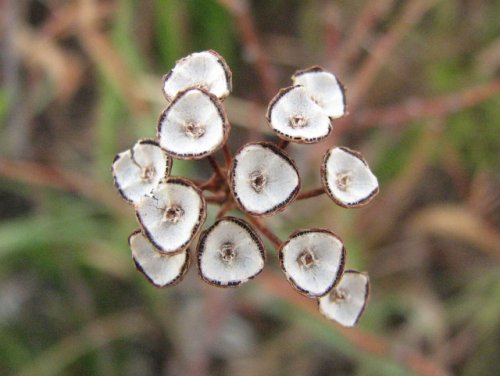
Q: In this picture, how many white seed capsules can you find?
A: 12